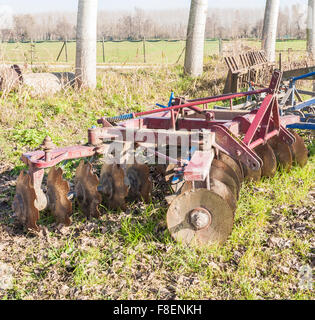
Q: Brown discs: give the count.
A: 13